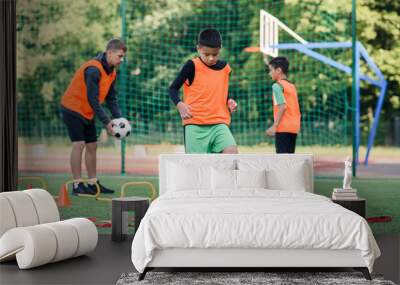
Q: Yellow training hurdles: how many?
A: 3